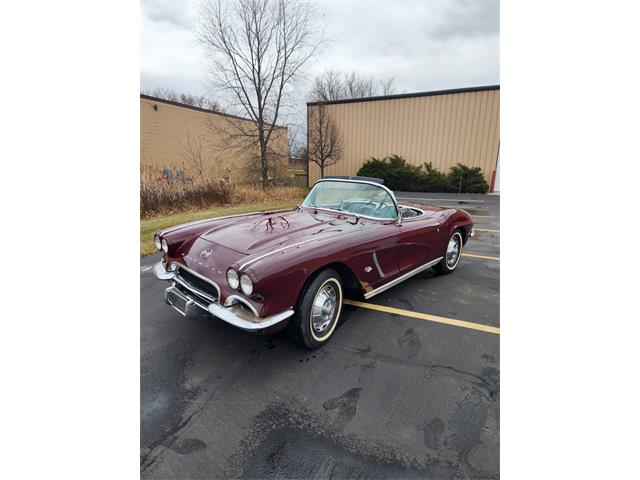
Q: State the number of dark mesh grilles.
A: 1